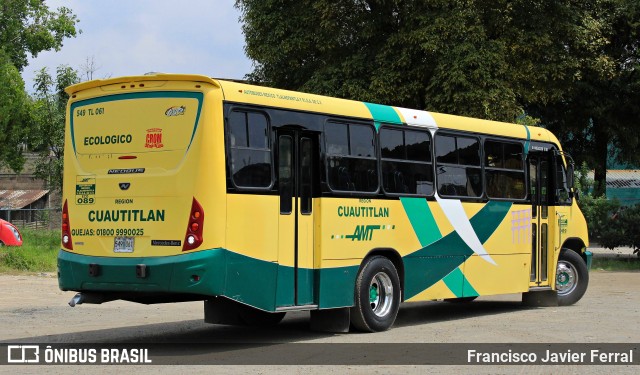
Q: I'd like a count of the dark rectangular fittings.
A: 2